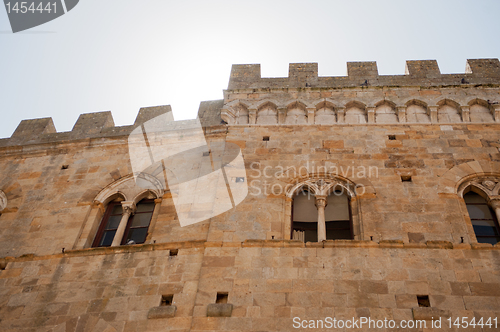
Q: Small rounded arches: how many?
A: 9